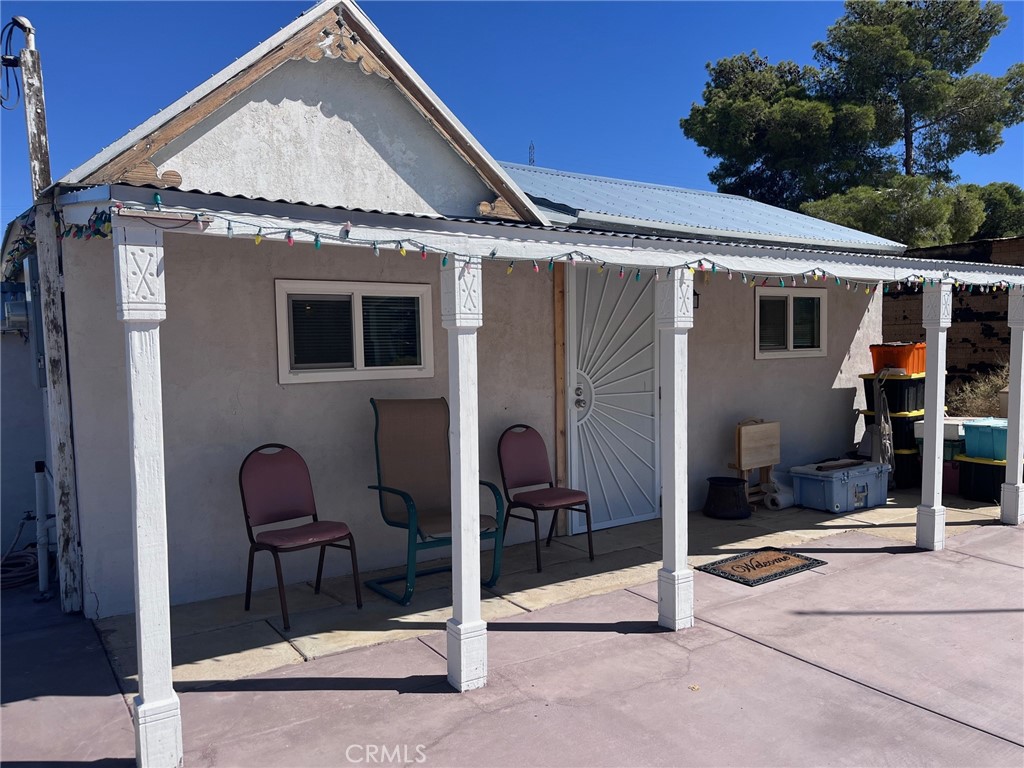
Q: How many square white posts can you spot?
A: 5